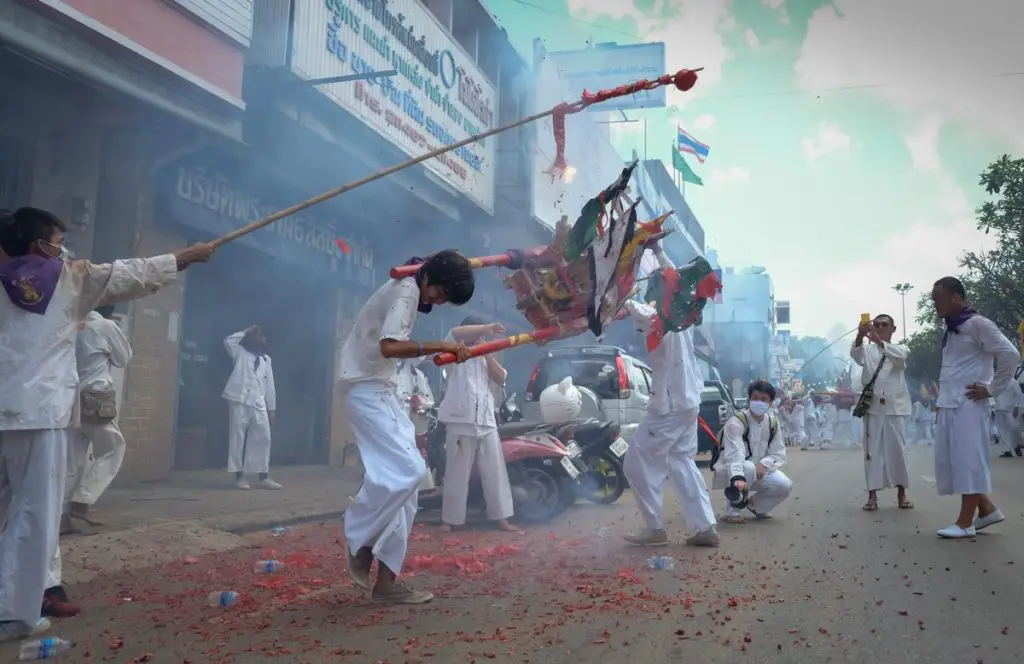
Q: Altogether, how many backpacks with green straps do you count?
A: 1